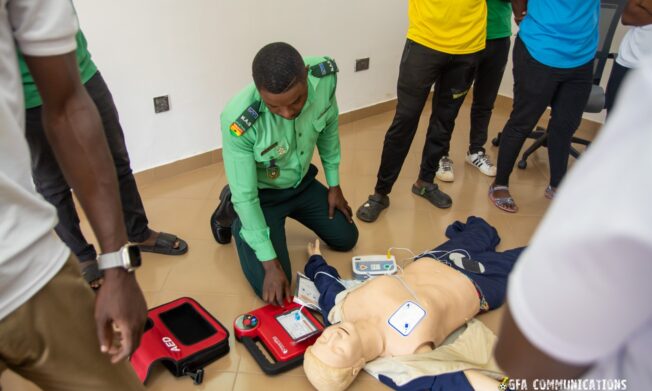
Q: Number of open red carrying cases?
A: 1